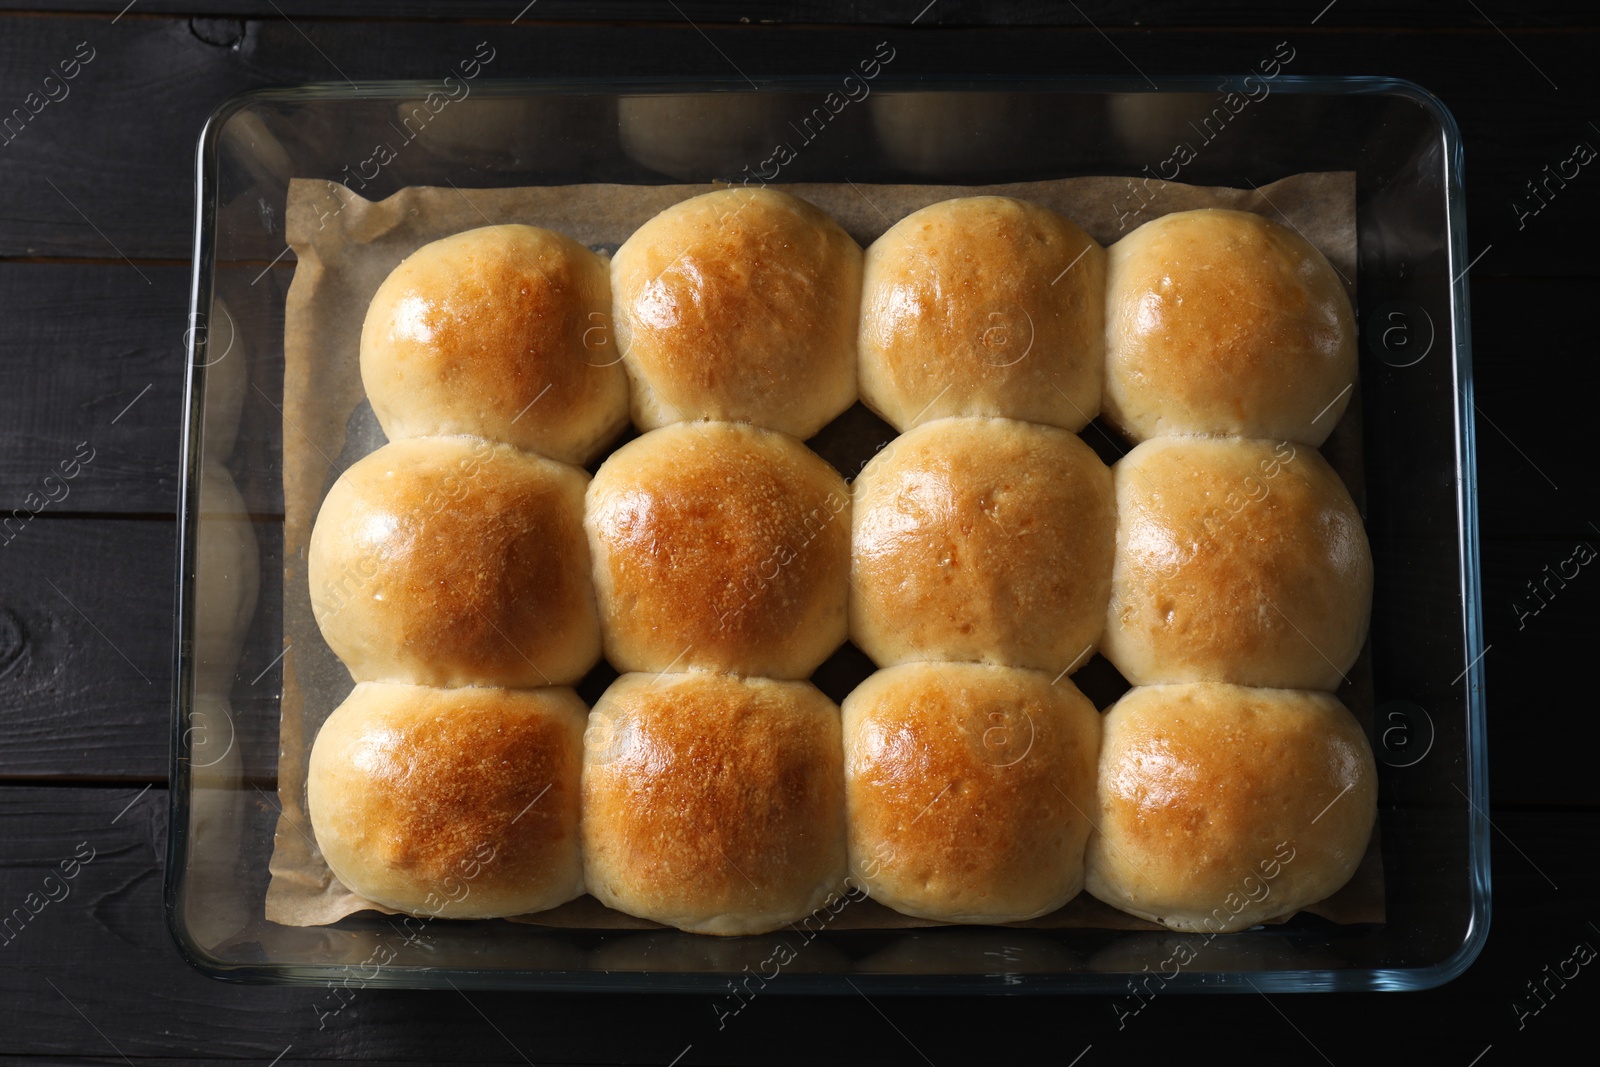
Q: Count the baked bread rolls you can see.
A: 12